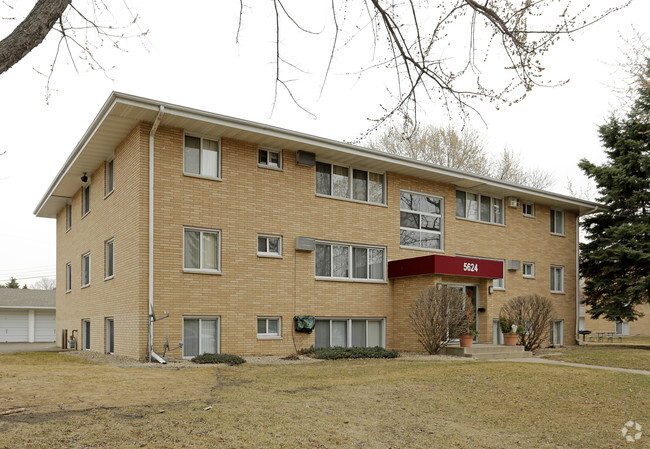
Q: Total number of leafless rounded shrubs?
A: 2